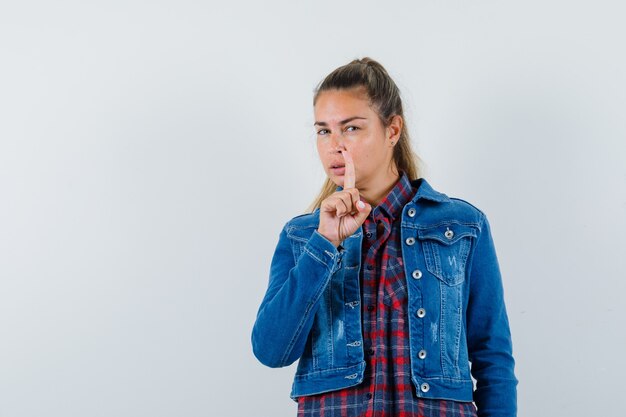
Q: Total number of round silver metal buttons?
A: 7